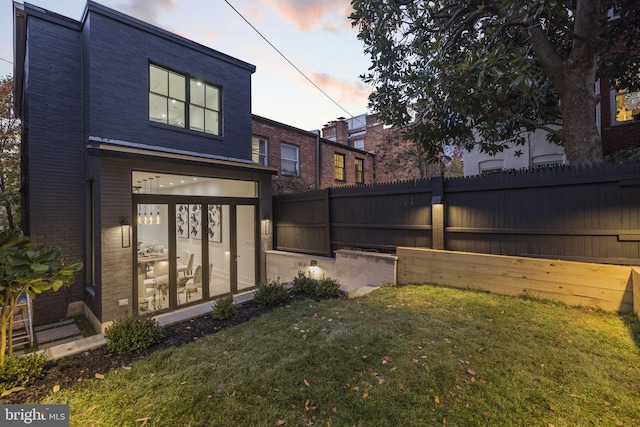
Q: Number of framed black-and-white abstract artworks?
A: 3